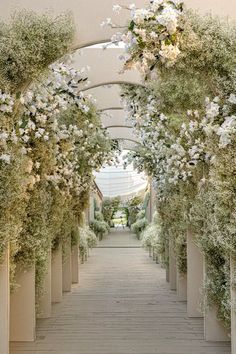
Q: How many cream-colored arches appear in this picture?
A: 6